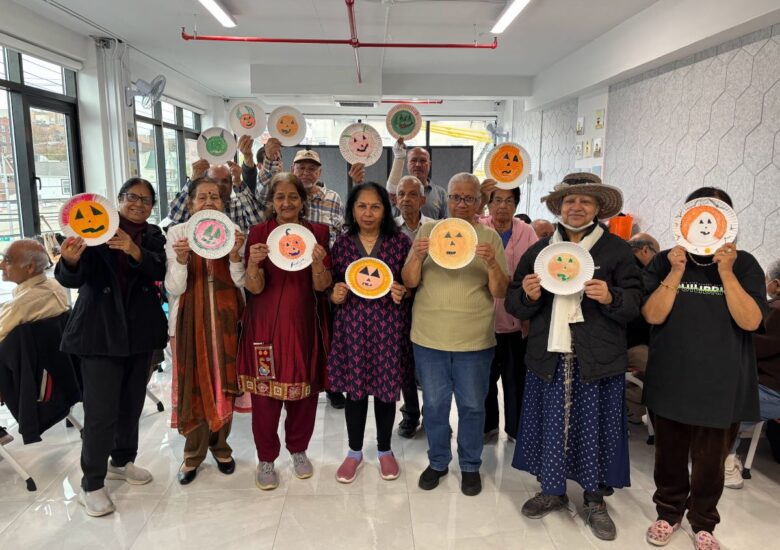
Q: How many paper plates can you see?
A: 13